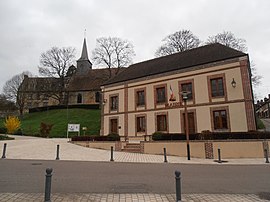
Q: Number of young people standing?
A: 0